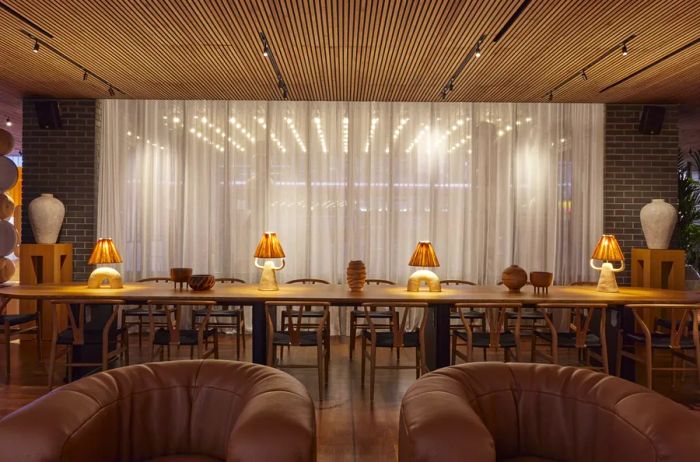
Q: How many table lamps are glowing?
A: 4